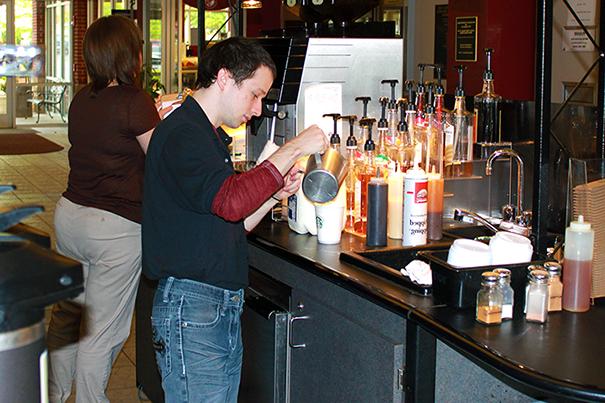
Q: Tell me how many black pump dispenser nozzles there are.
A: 13